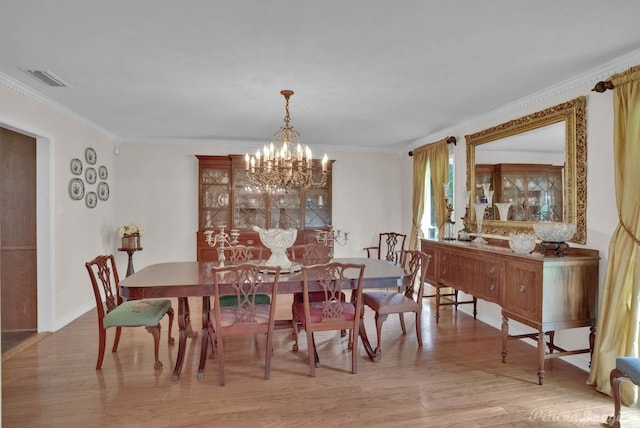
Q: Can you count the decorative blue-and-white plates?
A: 7